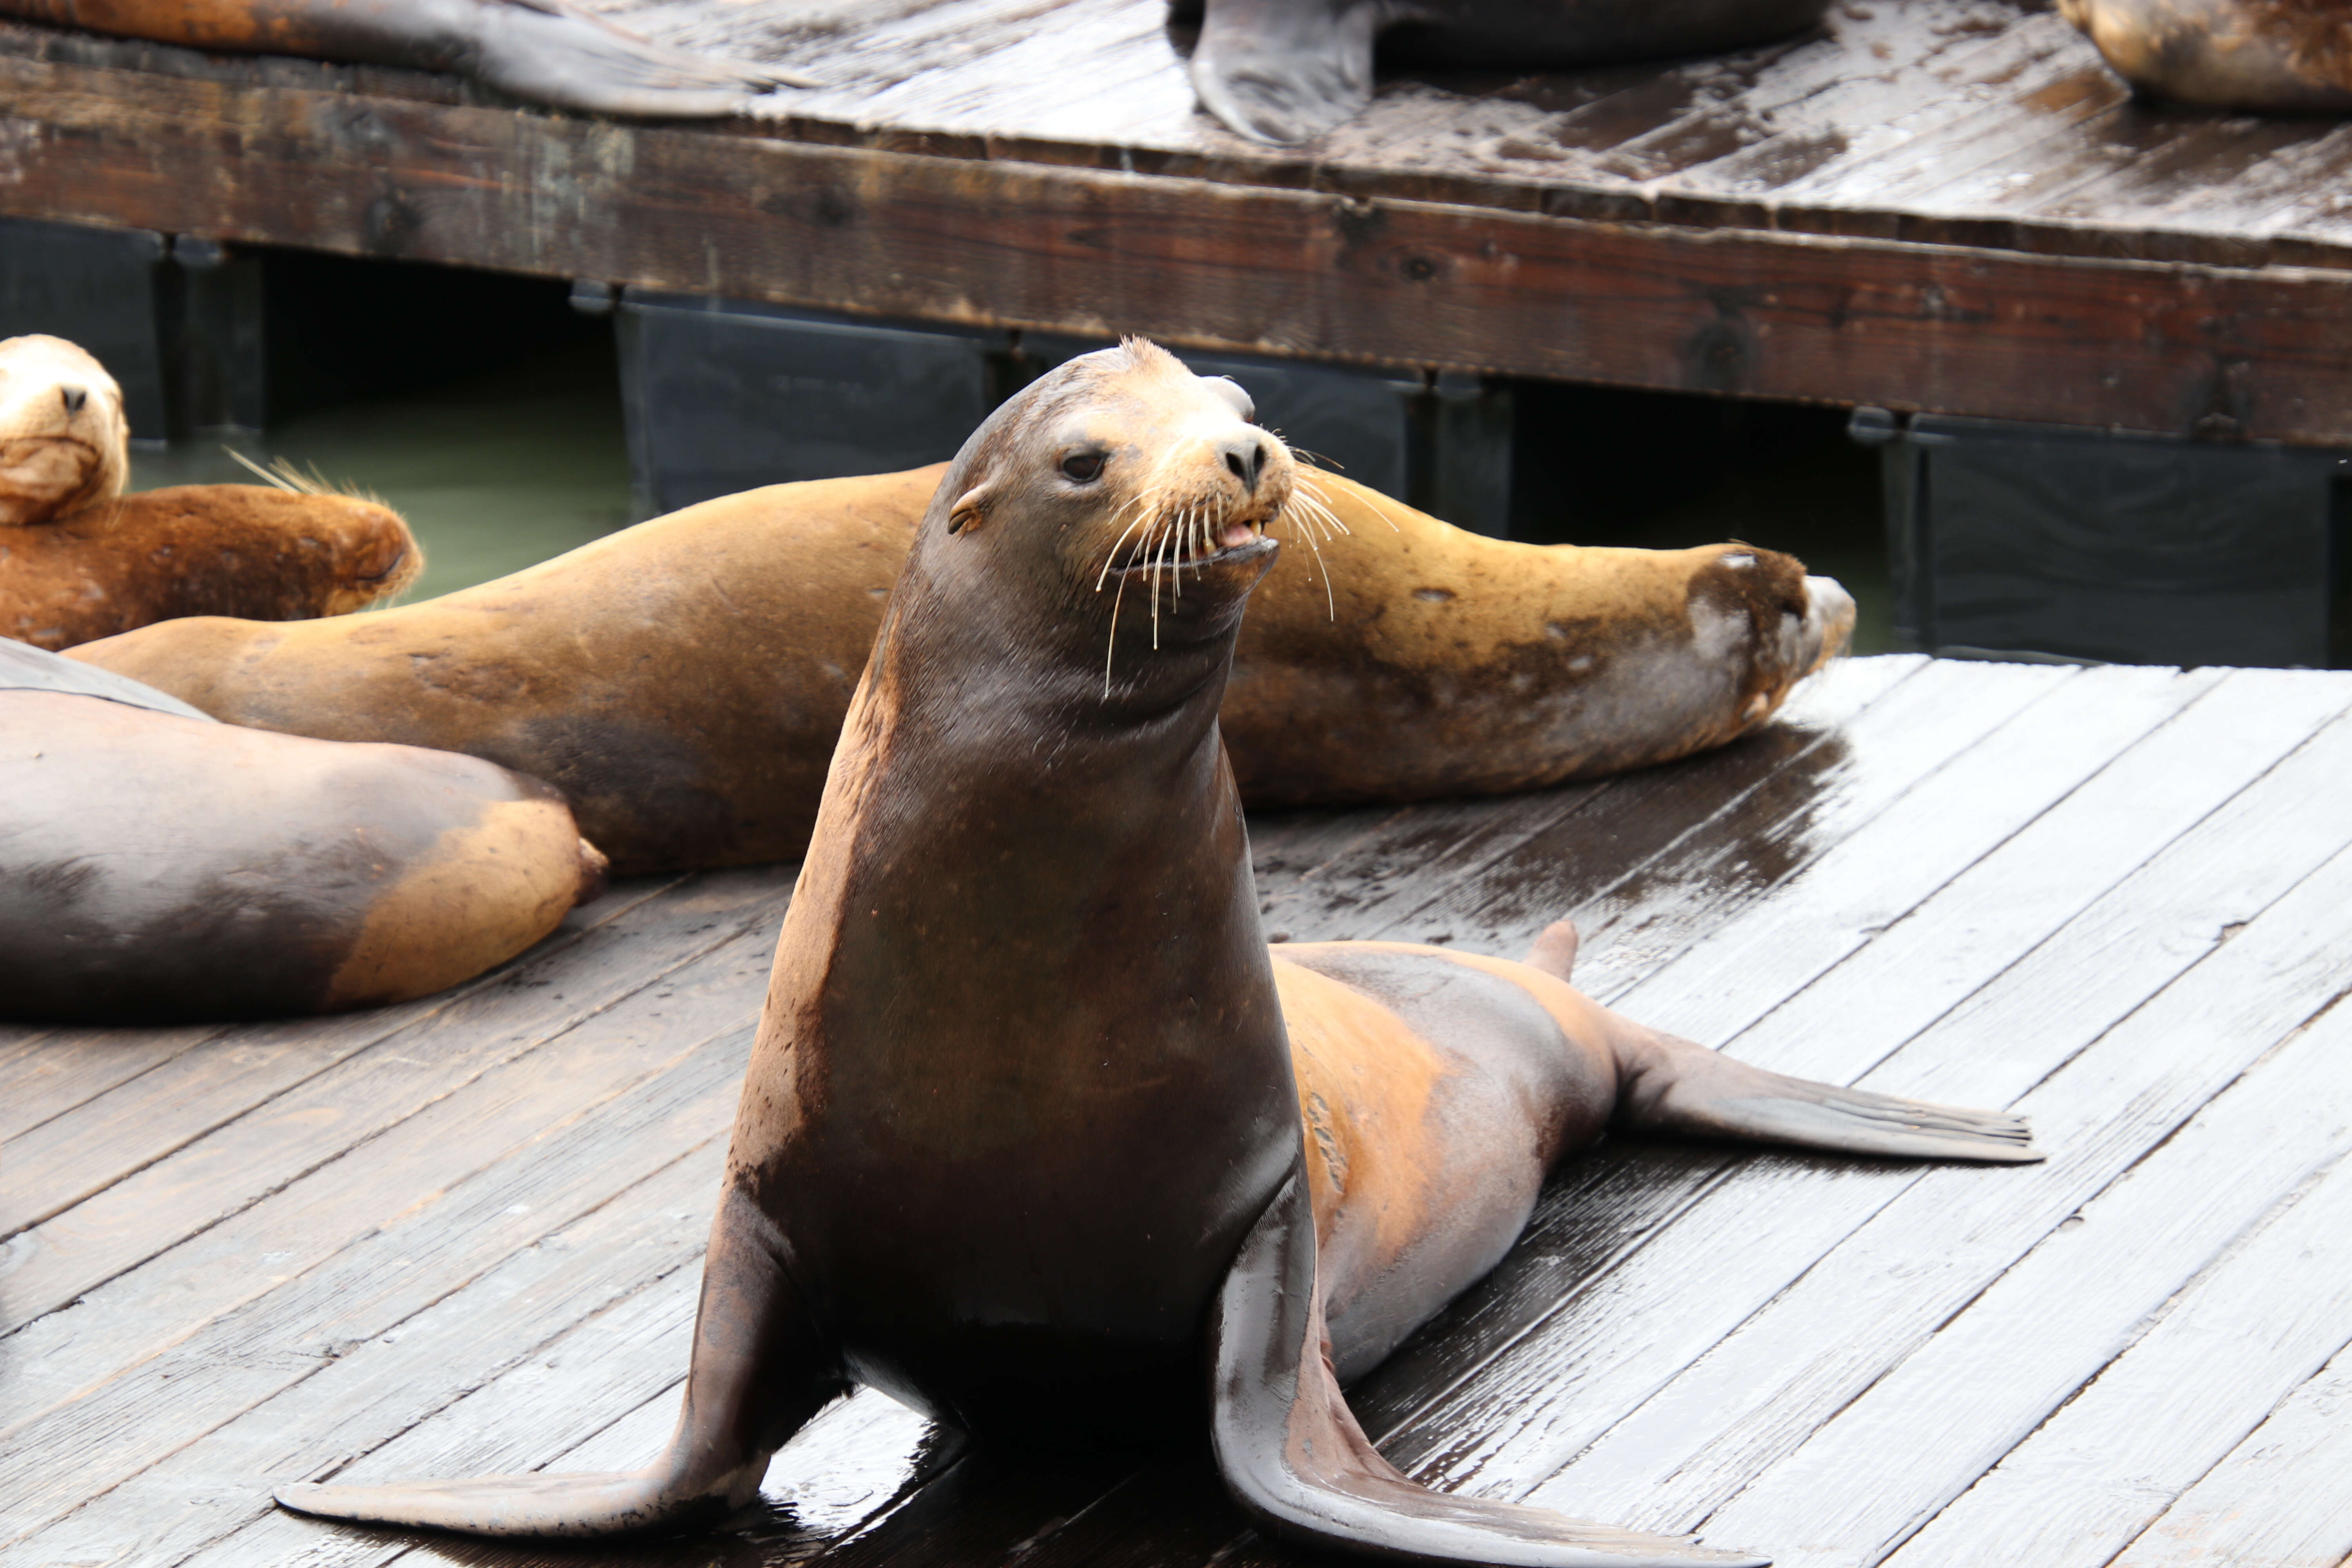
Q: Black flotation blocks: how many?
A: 4